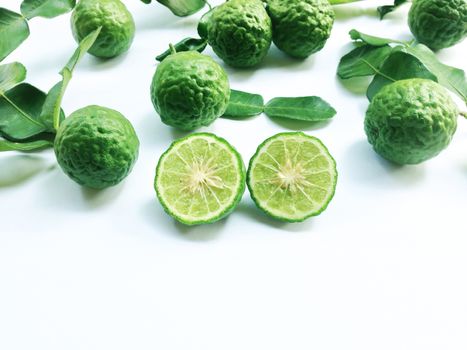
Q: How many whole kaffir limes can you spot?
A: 7